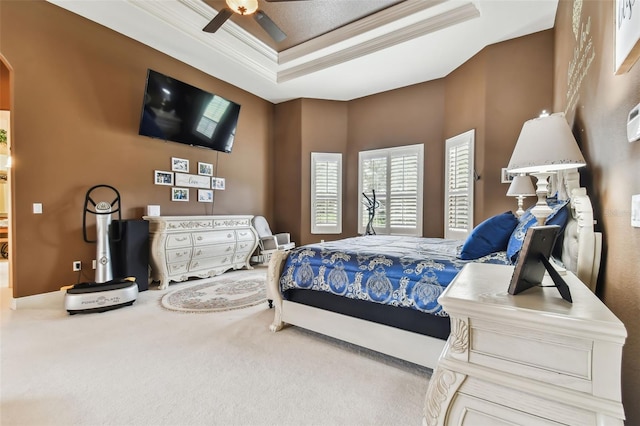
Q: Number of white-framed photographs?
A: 6